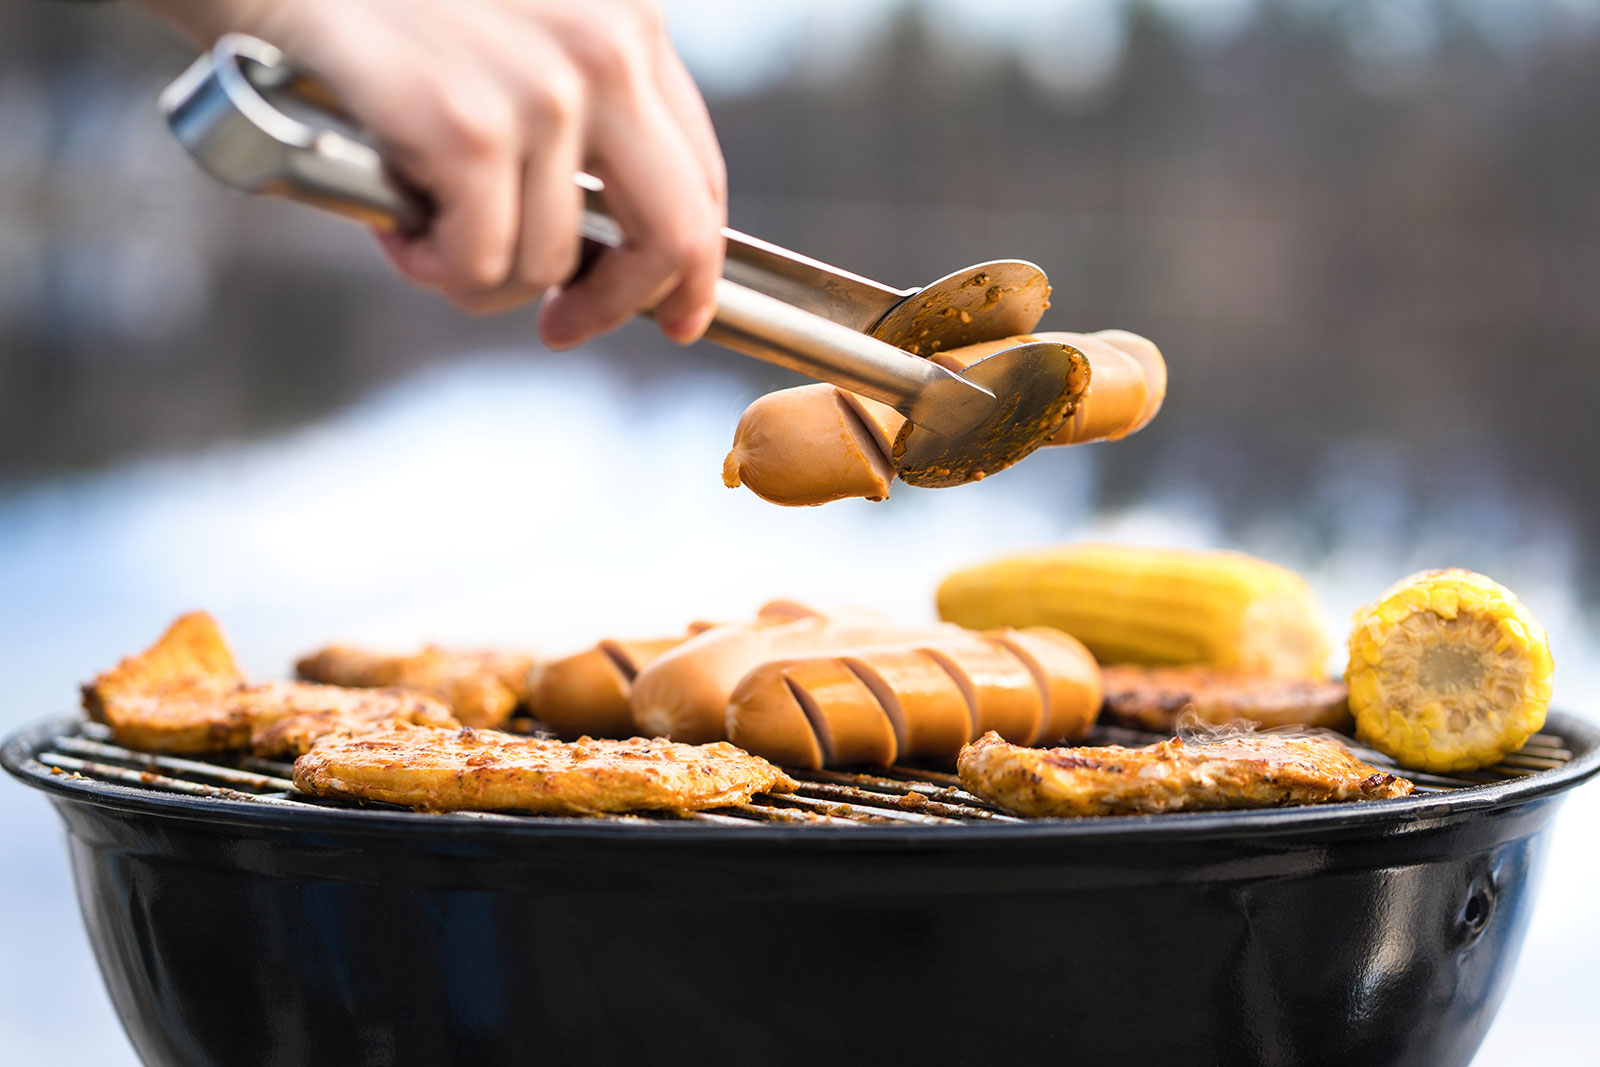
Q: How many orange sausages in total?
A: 4